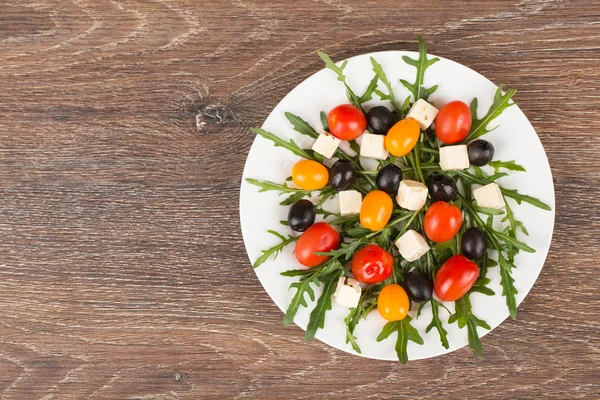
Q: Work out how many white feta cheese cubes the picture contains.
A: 9